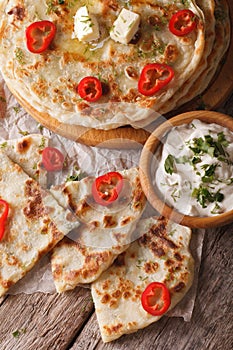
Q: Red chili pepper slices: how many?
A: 8